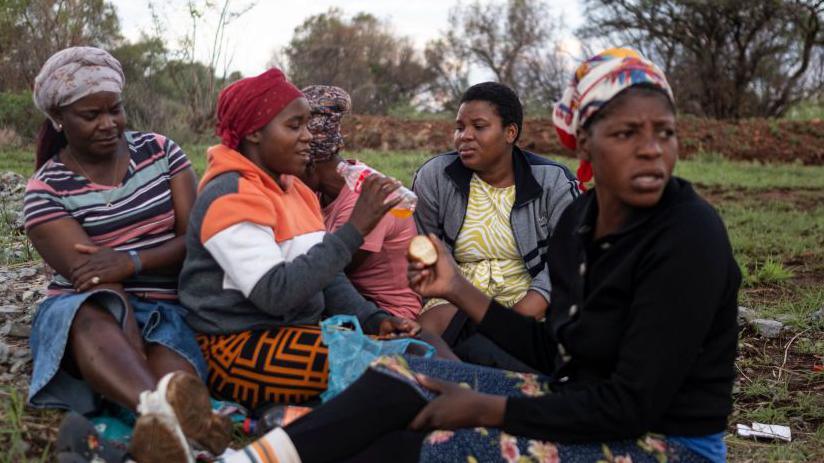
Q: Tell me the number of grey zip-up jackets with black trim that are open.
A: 1